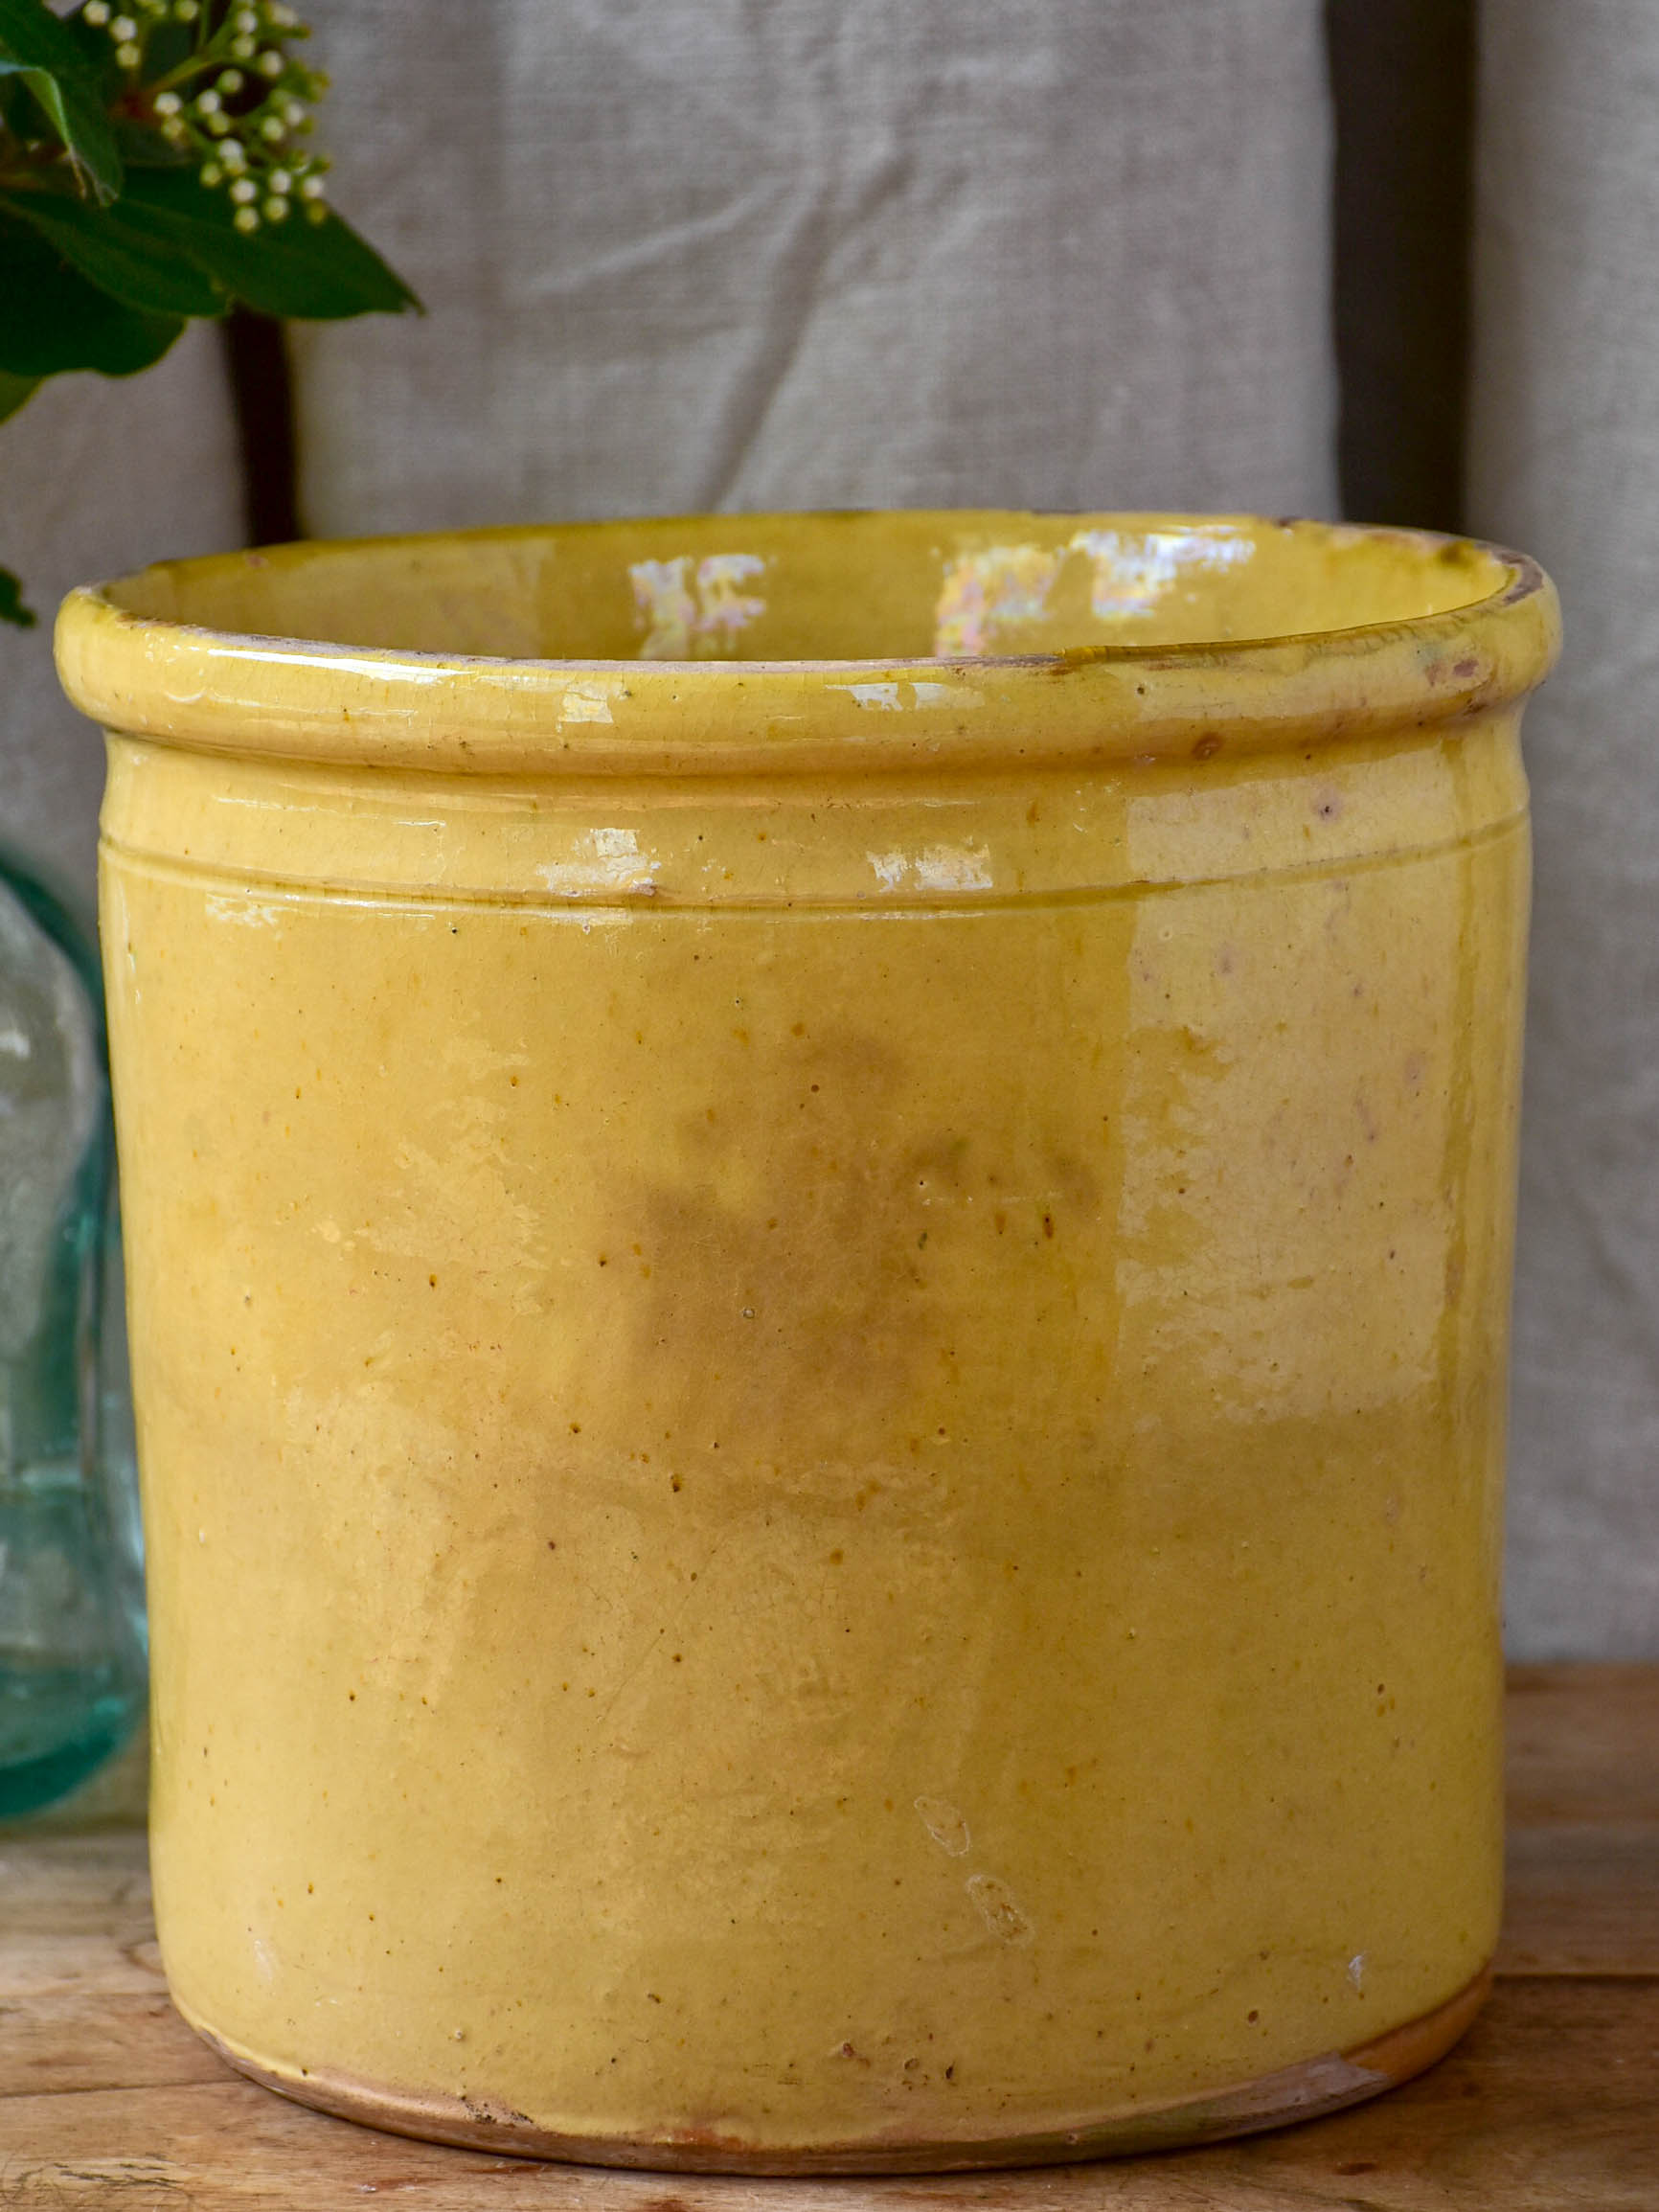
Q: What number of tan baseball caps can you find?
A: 0